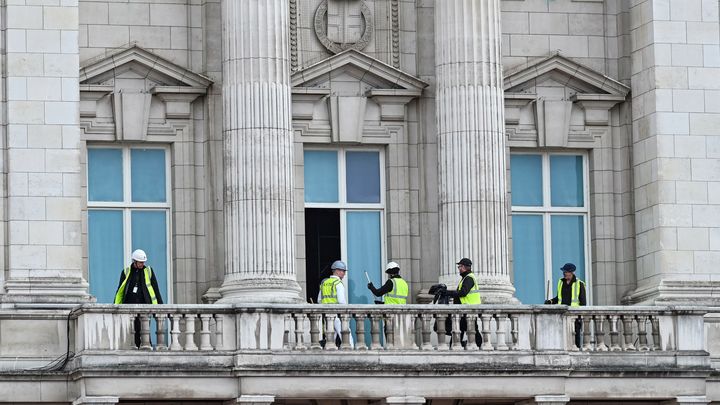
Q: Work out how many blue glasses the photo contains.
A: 11